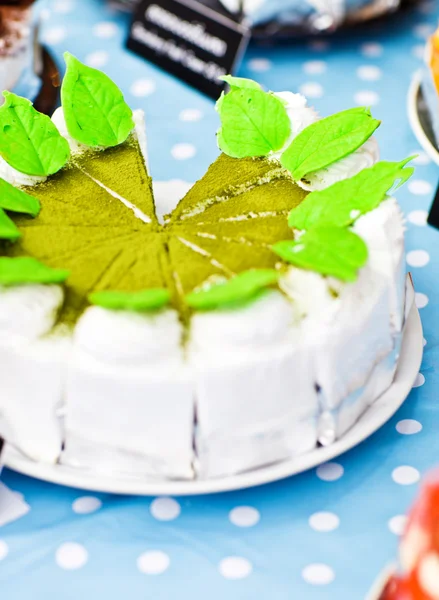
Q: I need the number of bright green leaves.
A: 11